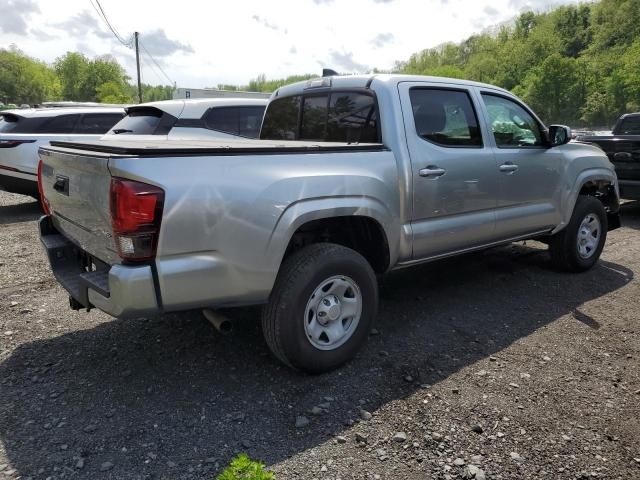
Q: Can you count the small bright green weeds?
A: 1